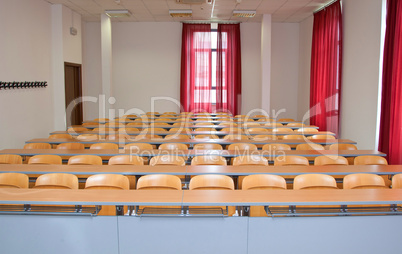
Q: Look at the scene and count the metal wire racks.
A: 3